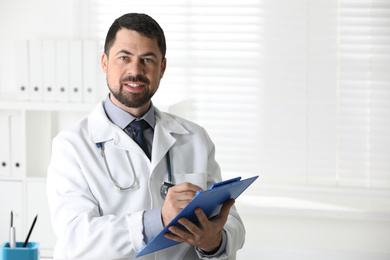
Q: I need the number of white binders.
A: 8